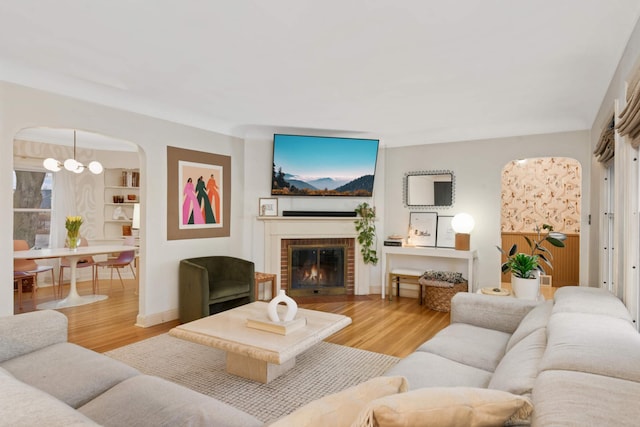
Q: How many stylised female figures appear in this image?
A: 3